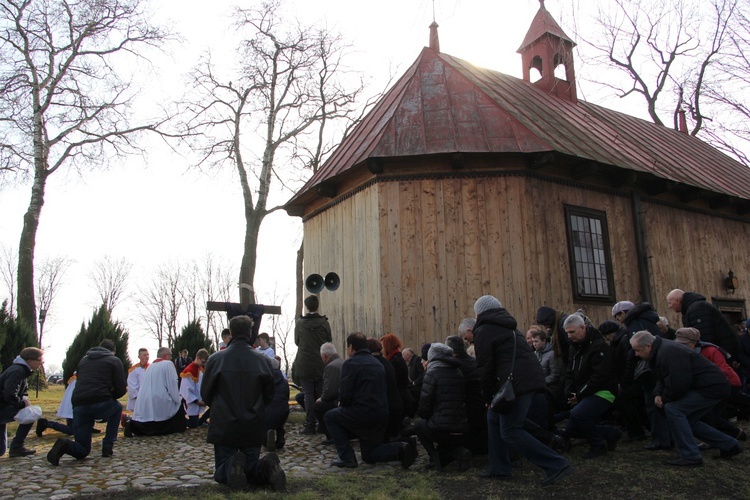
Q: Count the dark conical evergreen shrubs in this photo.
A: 3